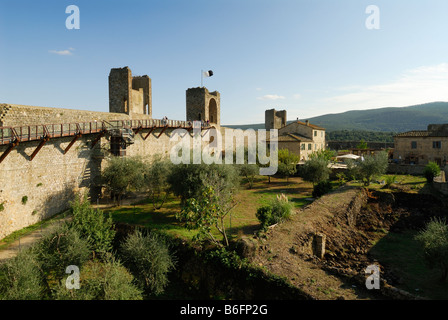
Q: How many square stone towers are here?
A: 3